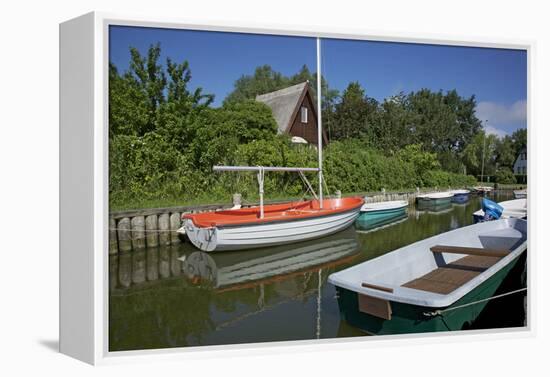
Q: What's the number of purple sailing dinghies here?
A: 0